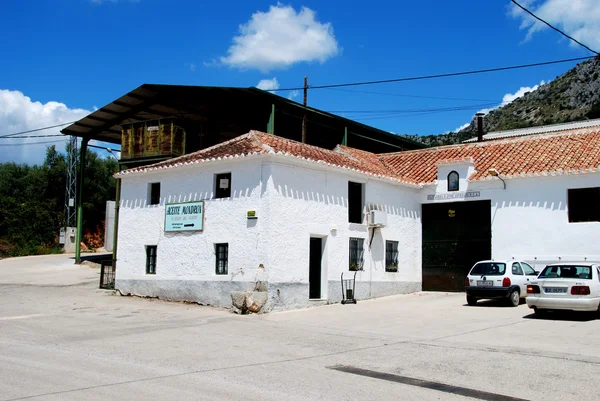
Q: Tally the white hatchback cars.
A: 1